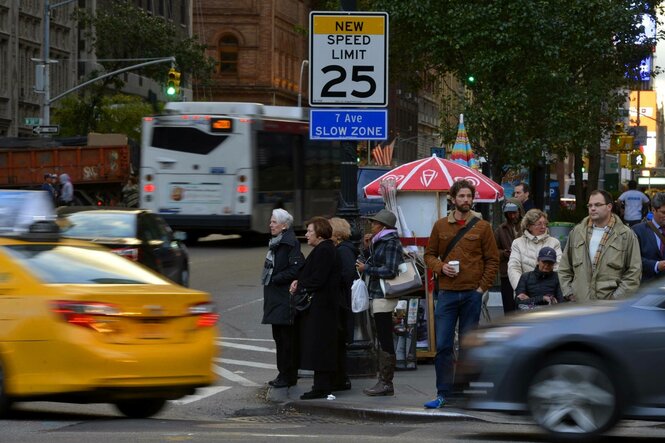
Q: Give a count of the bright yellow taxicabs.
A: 1